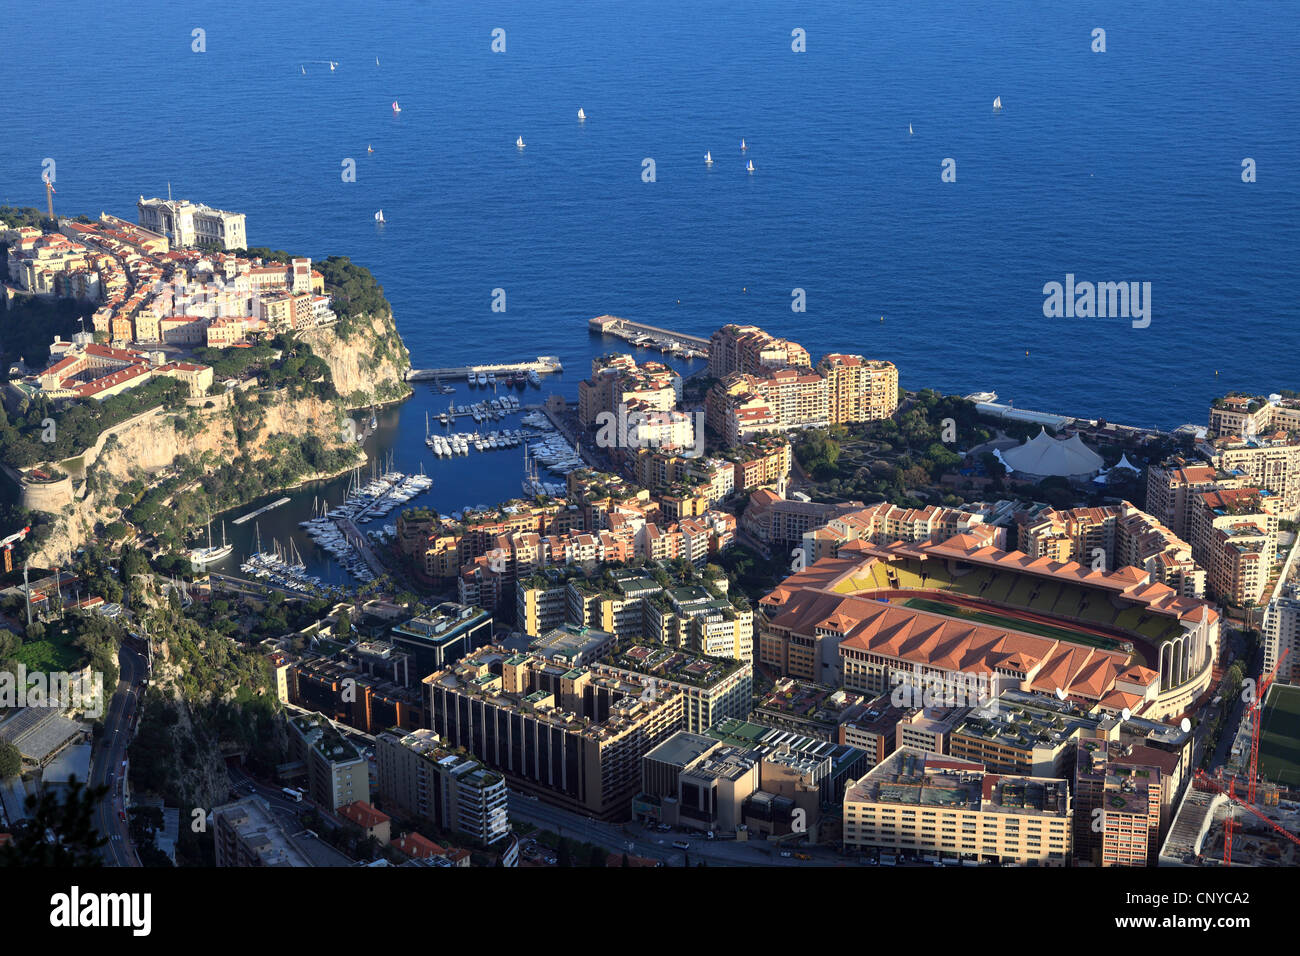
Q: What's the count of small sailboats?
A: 13